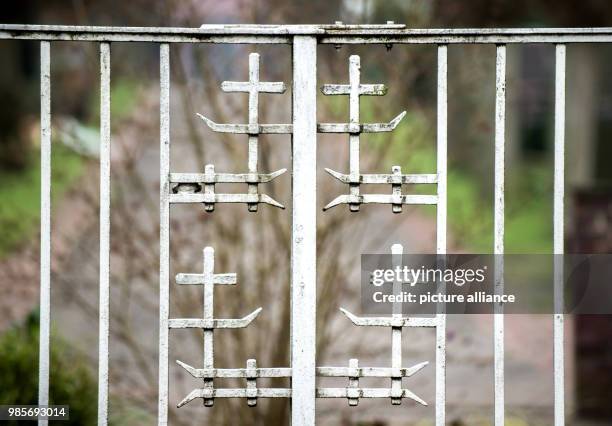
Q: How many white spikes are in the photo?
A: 12